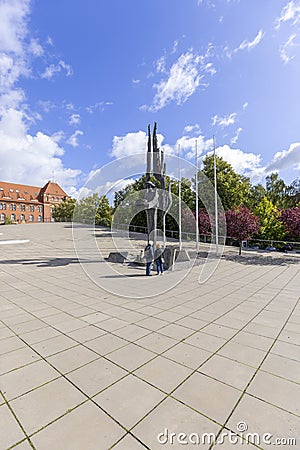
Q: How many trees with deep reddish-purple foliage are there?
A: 3